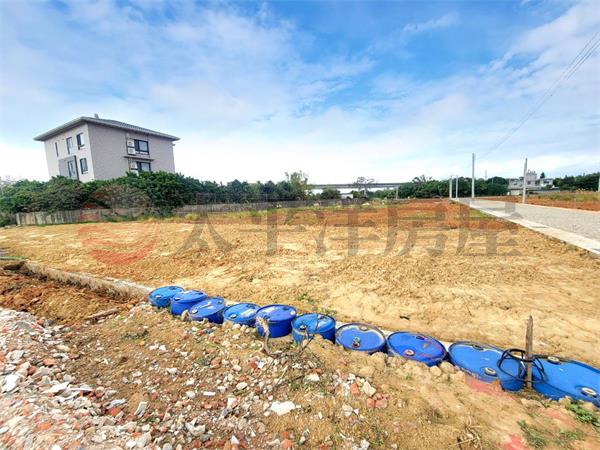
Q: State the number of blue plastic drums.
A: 10